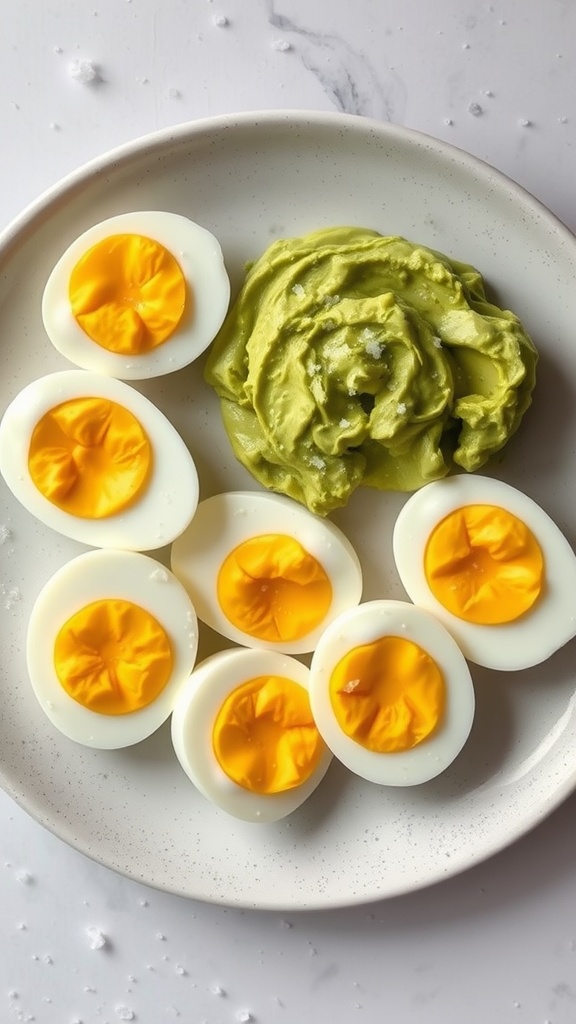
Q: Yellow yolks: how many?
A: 7